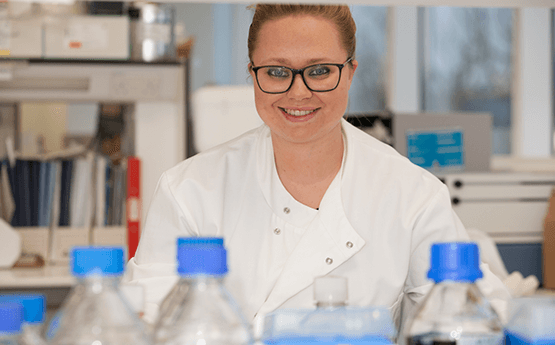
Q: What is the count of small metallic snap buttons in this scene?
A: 4